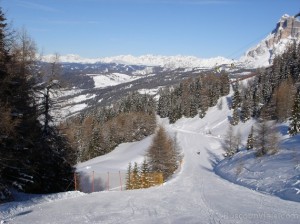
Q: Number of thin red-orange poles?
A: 4